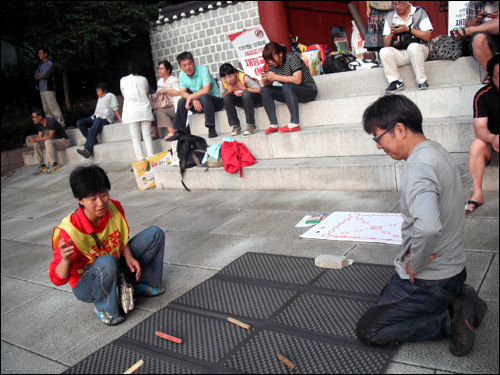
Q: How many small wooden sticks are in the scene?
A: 4